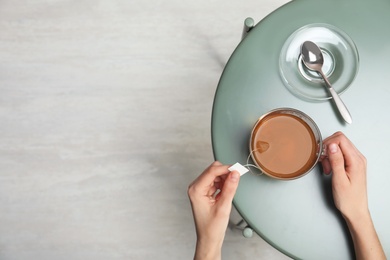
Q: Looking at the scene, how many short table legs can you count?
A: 2